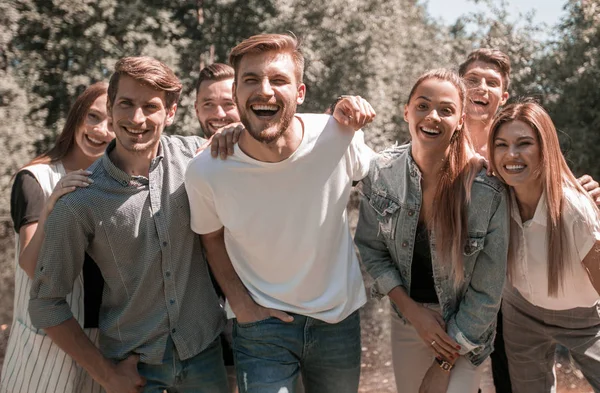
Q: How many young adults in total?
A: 7